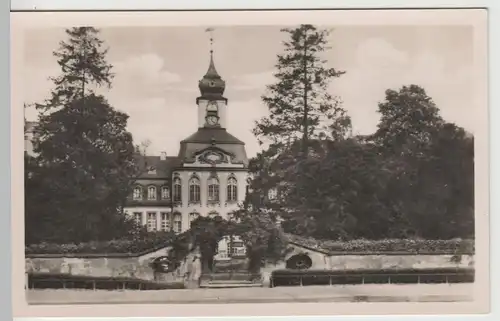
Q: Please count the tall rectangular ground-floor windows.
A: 3